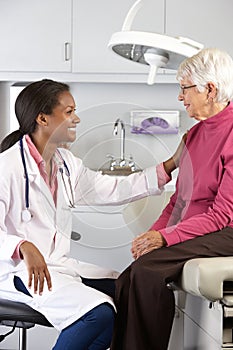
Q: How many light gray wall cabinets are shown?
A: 3